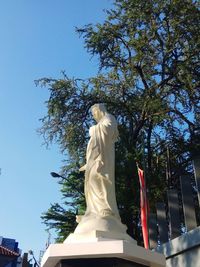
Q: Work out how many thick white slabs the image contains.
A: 1